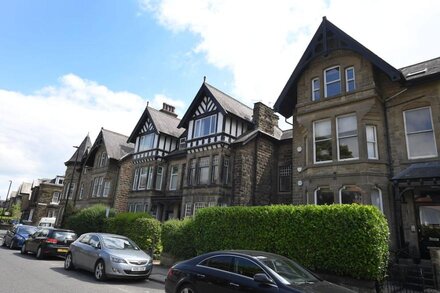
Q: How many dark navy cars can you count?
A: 1